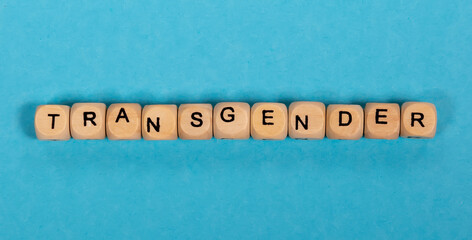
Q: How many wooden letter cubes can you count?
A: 11